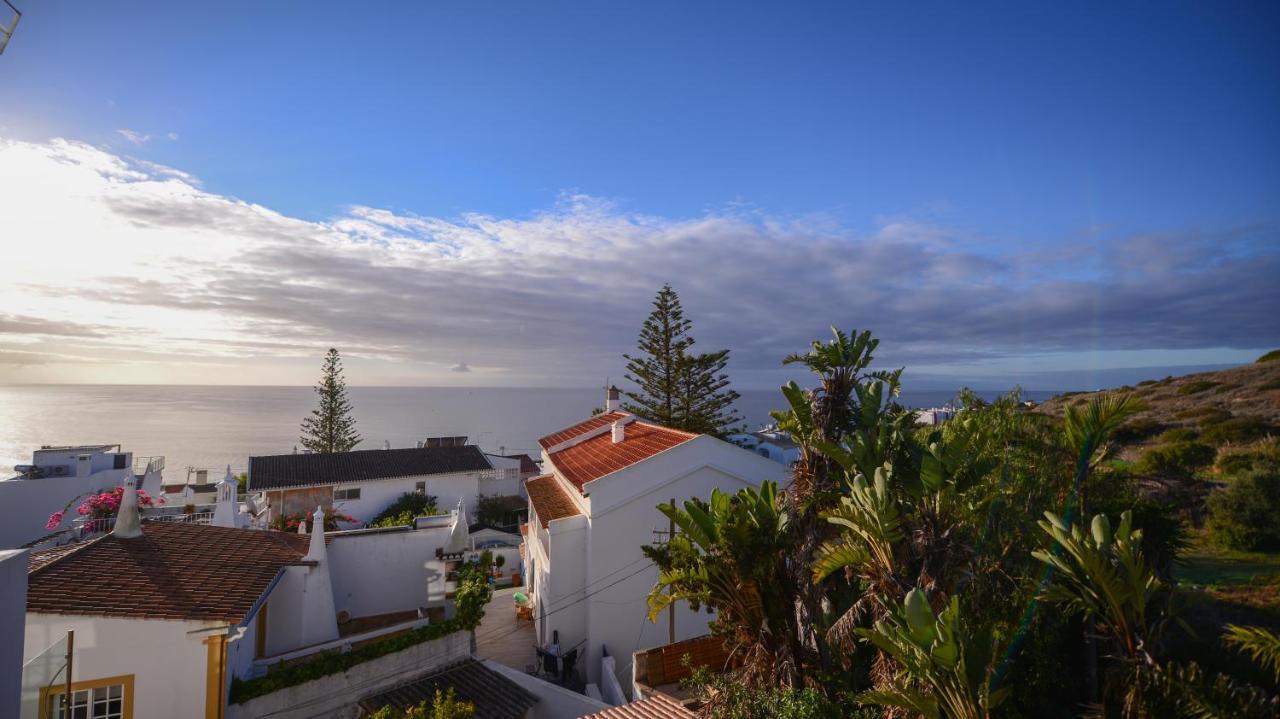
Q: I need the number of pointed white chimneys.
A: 4